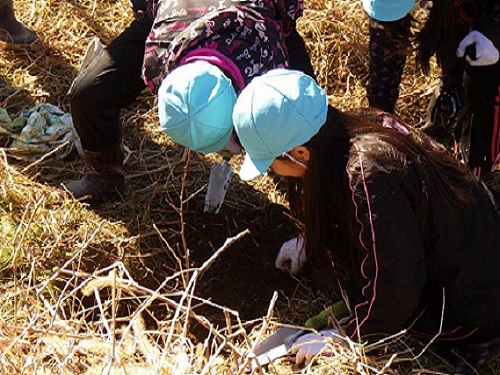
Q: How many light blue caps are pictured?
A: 3